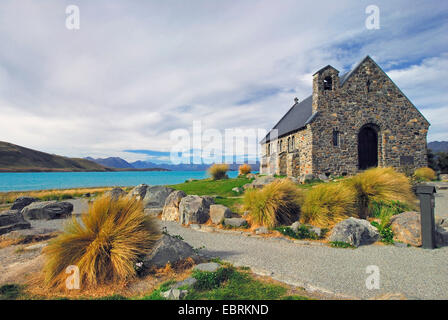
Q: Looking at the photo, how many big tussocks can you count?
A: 4